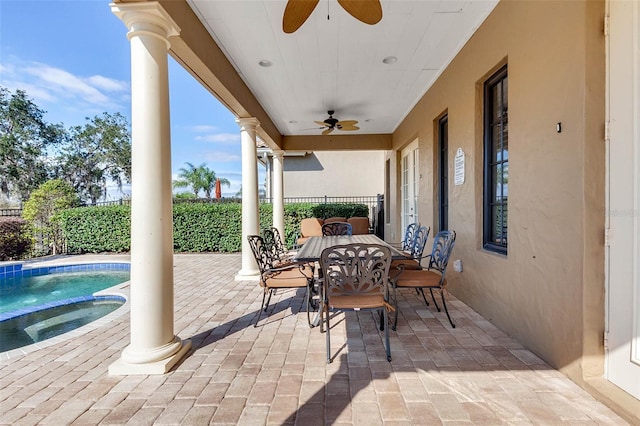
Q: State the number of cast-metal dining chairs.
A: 8